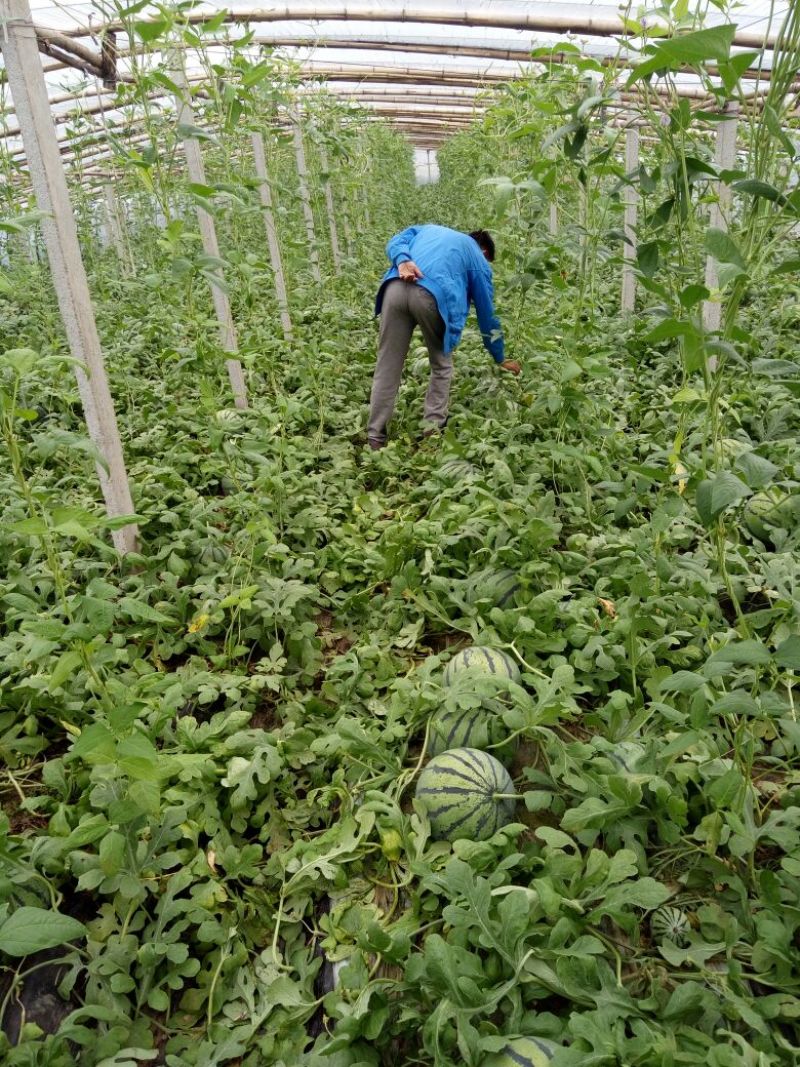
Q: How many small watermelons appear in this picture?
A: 1